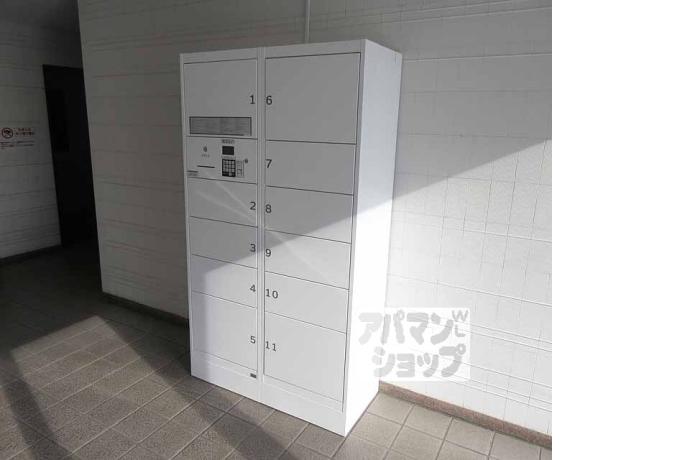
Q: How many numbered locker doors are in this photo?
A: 11